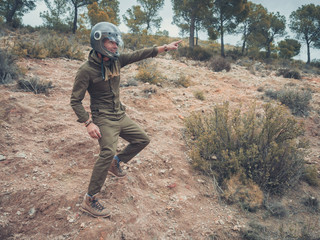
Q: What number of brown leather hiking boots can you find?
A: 2